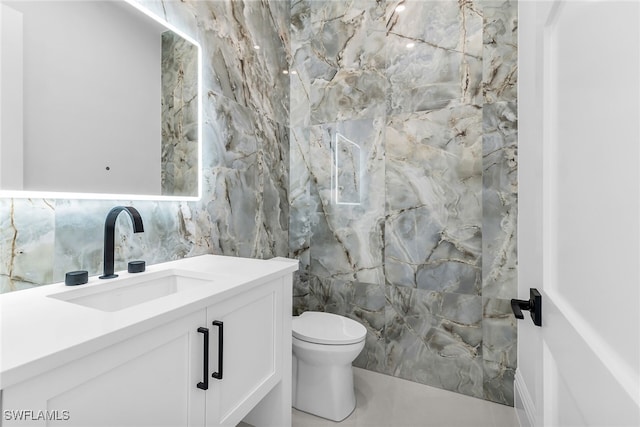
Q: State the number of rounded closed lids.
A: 1